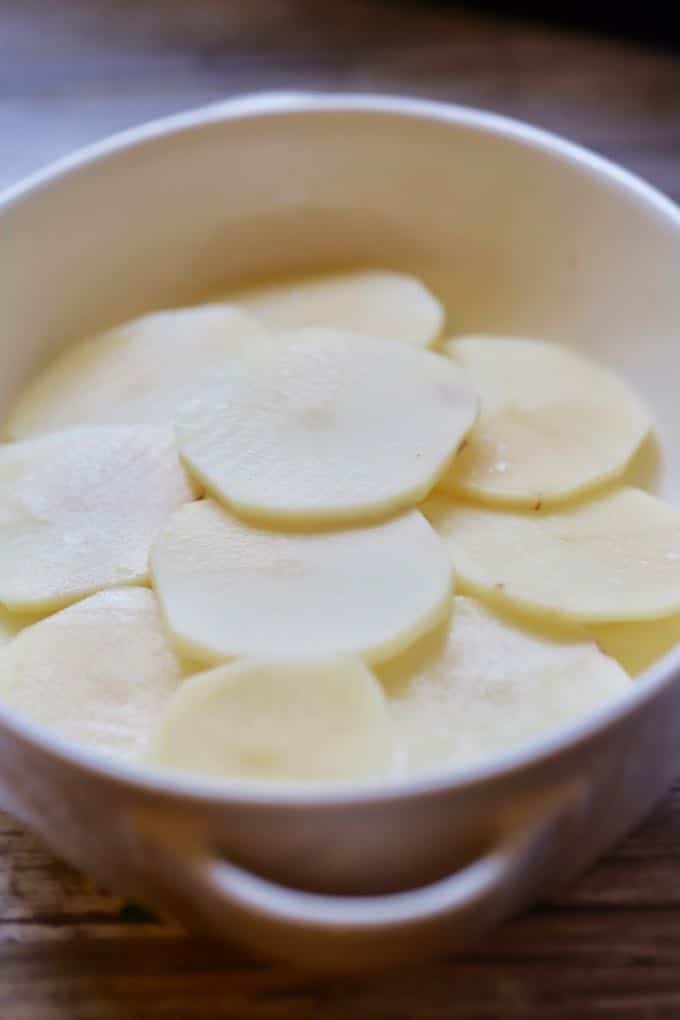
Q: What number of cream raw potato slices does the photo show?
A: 10